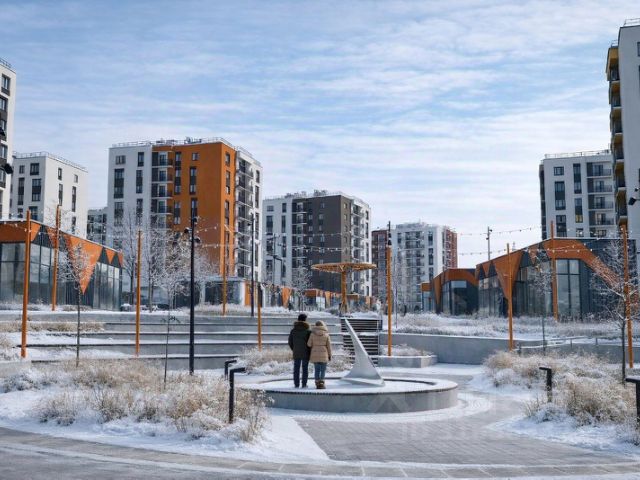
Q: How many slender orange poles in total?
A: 9